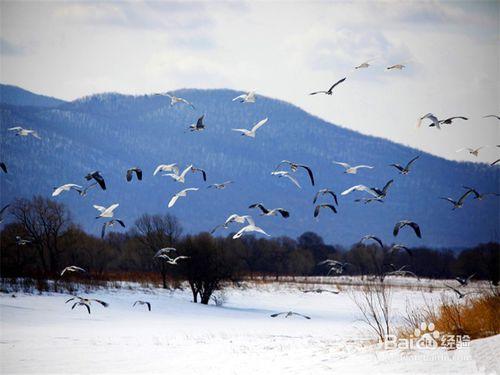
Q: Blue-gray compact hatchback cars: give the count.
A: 0